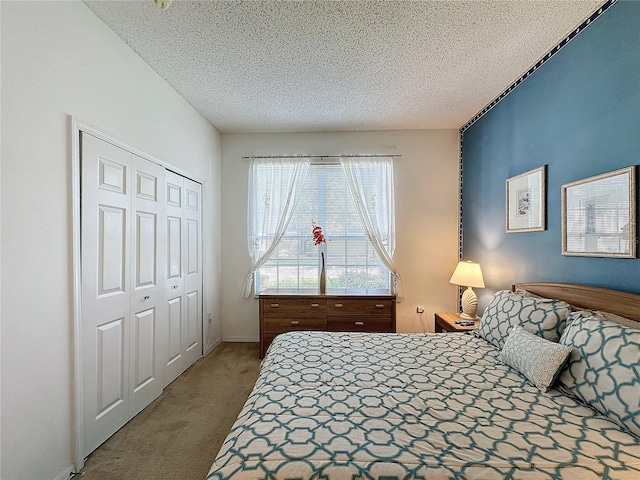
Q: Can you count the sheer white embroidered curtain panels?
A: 2